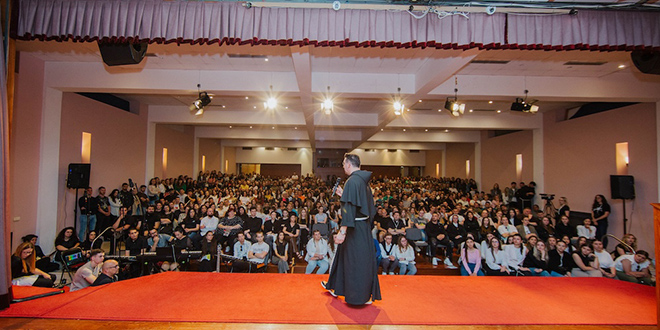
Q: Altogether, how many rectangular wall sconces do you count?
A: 8